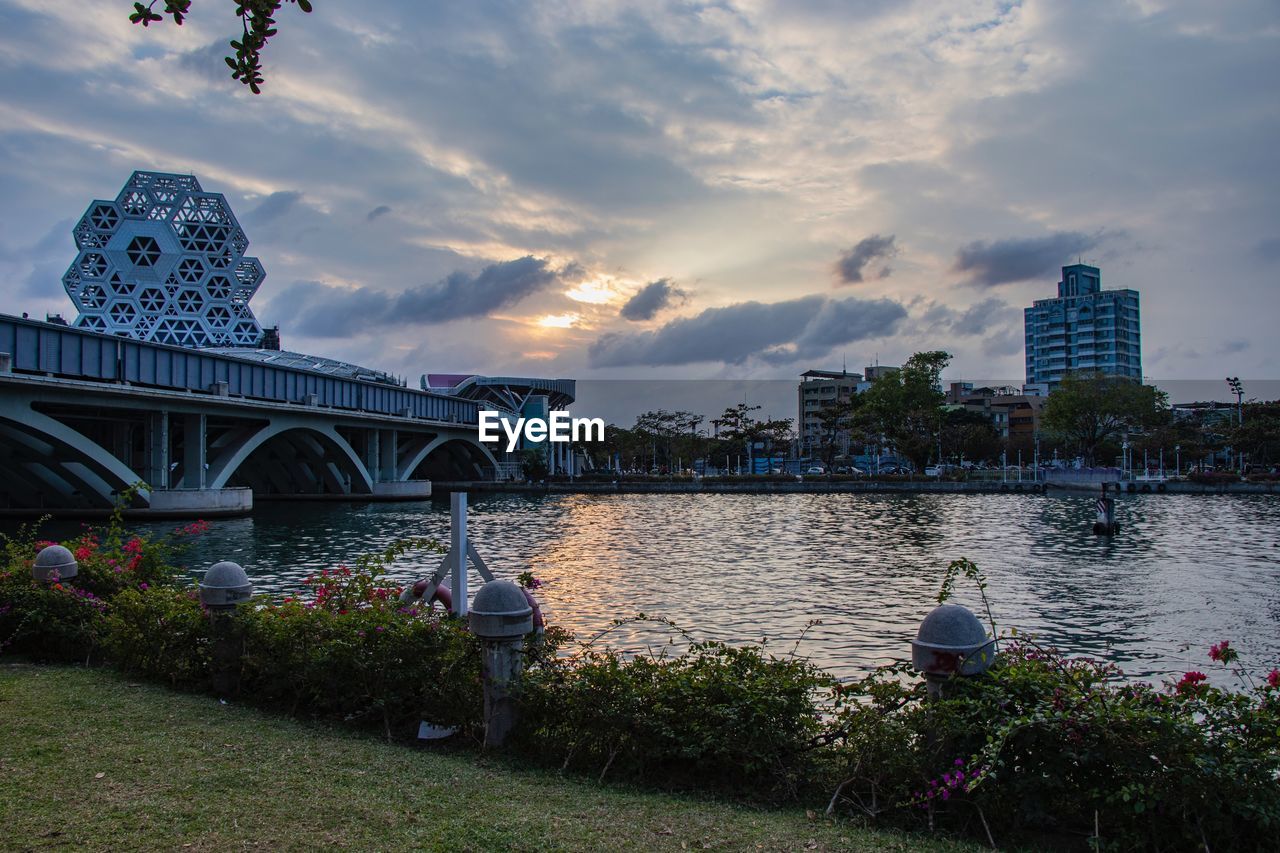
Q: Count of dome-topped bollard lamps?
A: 4